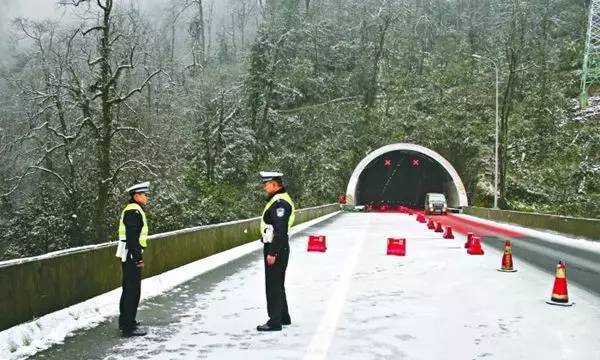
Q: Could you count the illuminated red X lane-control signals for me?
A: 2